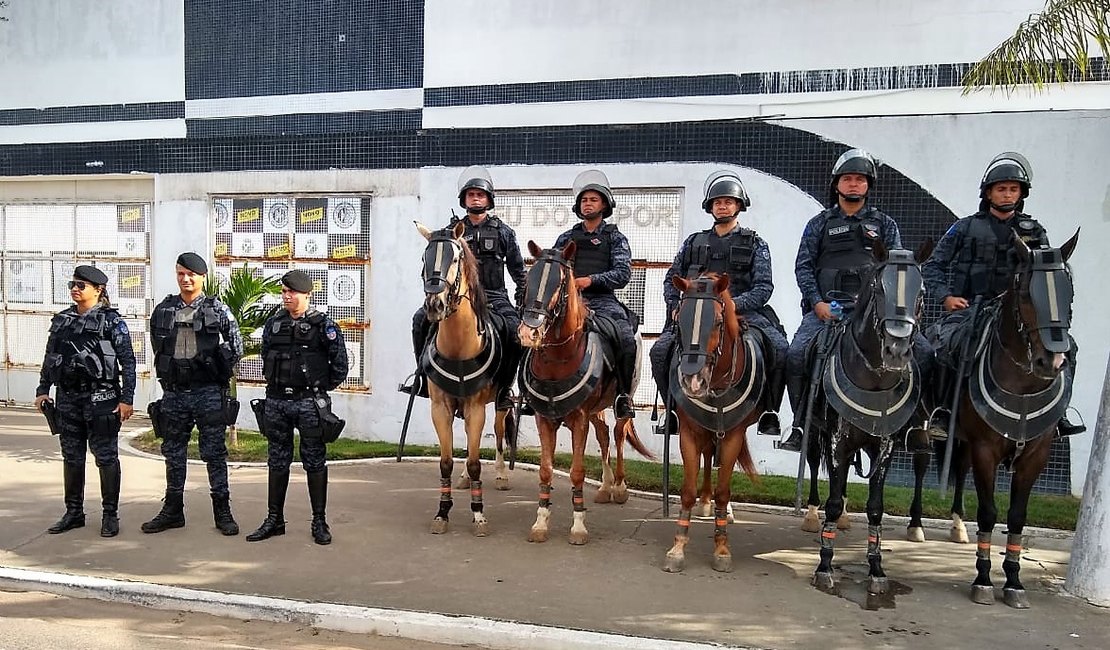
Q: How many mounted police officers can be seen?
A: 5